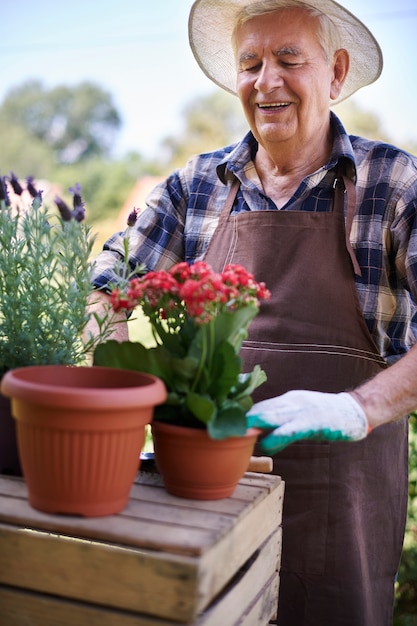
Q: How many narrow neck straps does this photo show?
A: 2